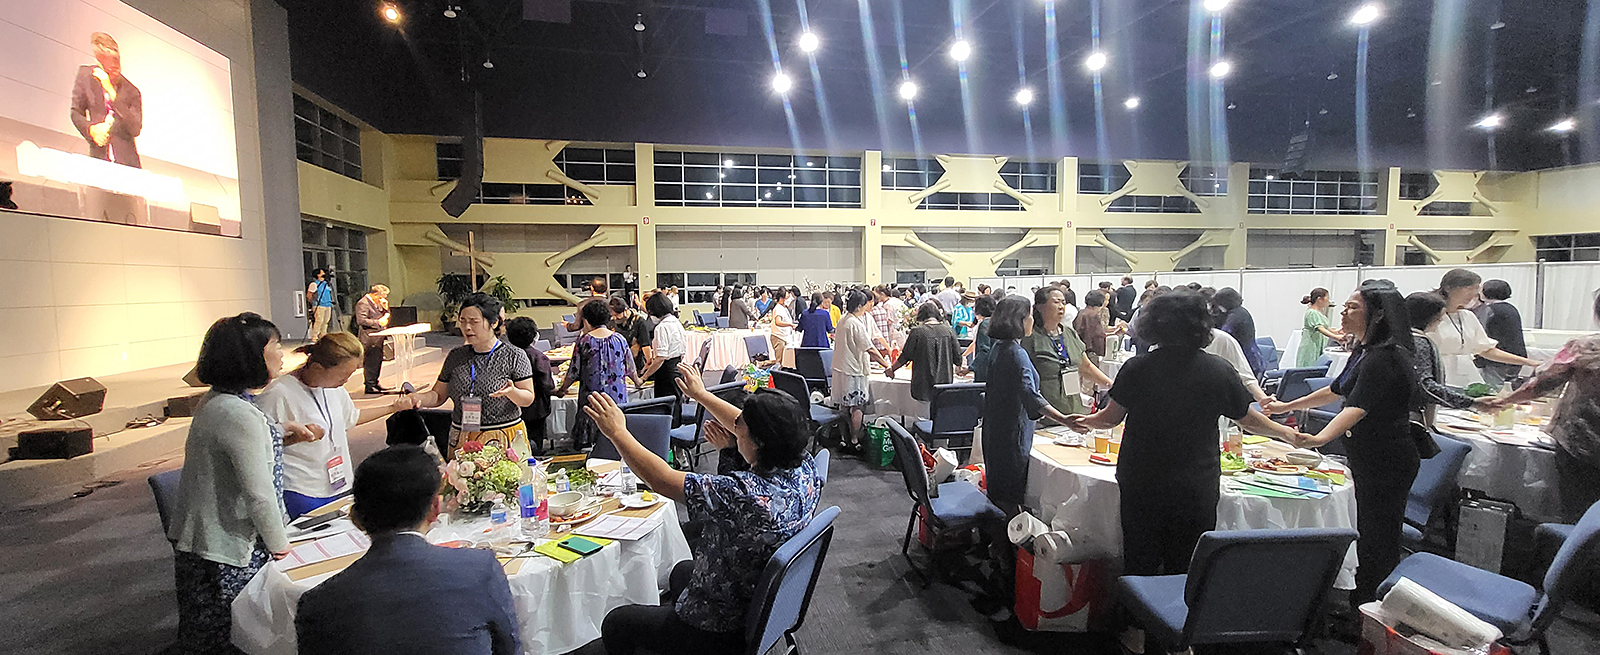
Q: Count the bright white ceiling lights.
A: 12